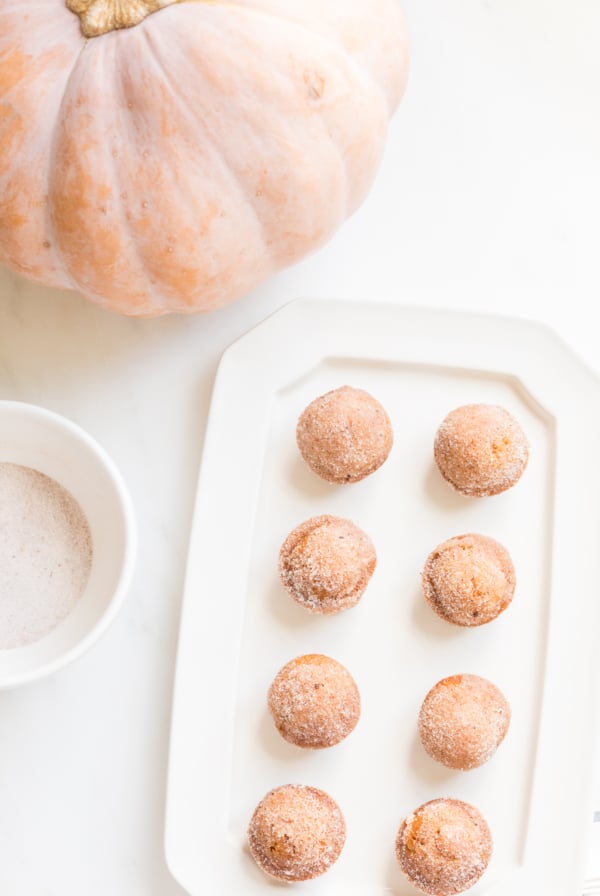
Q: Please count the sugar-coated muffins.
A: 8